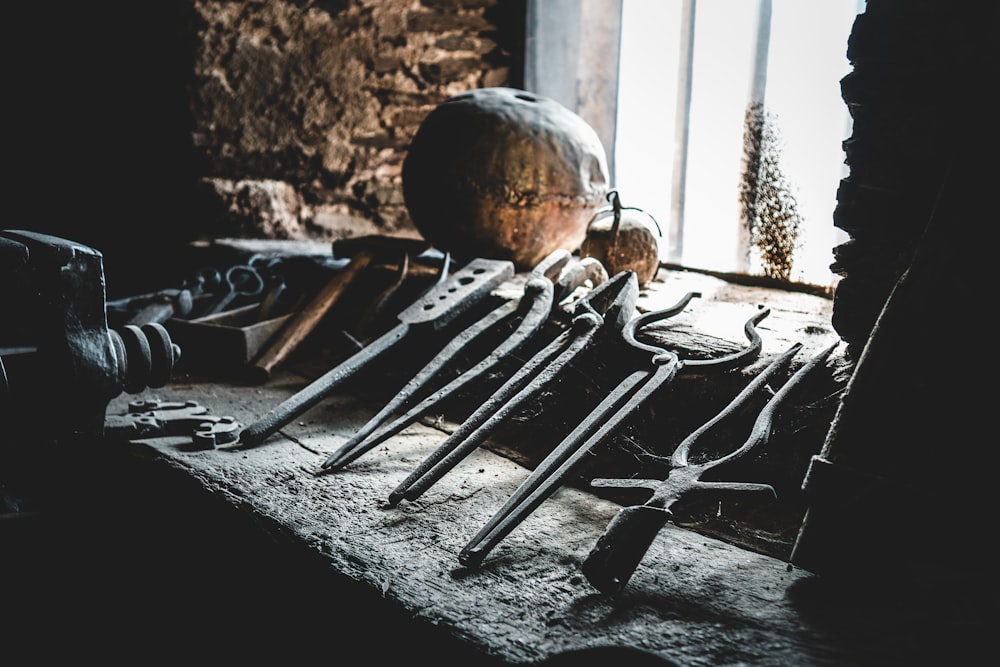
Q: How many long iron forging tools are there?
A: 5